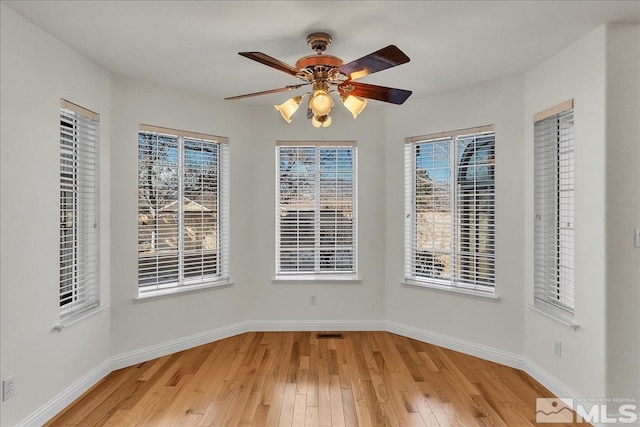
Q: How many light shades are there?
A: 4